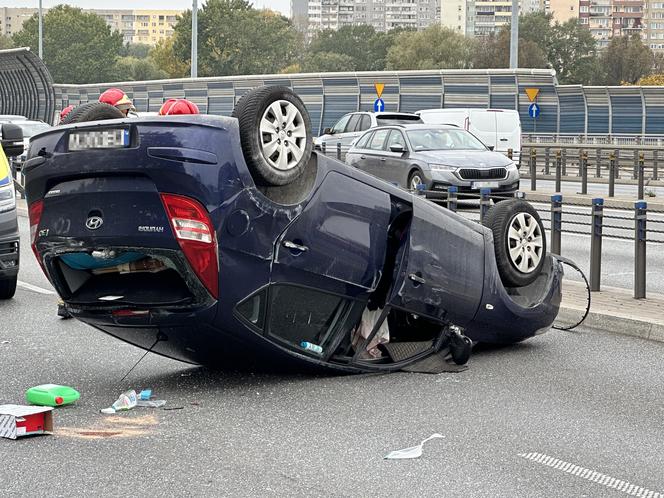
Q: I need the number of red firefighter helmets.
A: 3